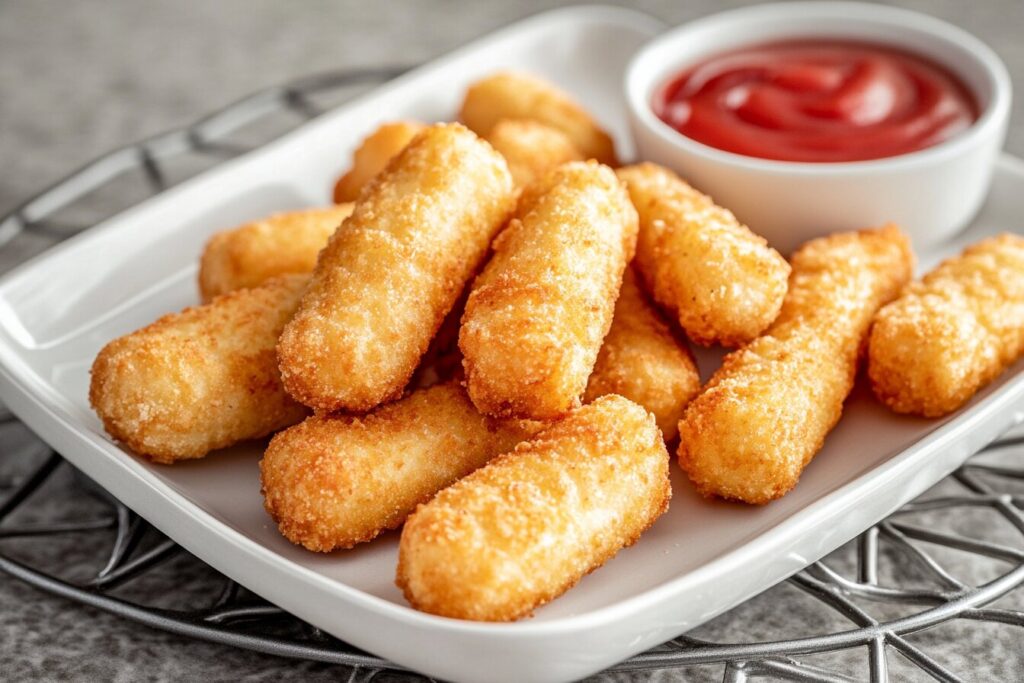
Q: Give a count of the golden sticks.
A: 13